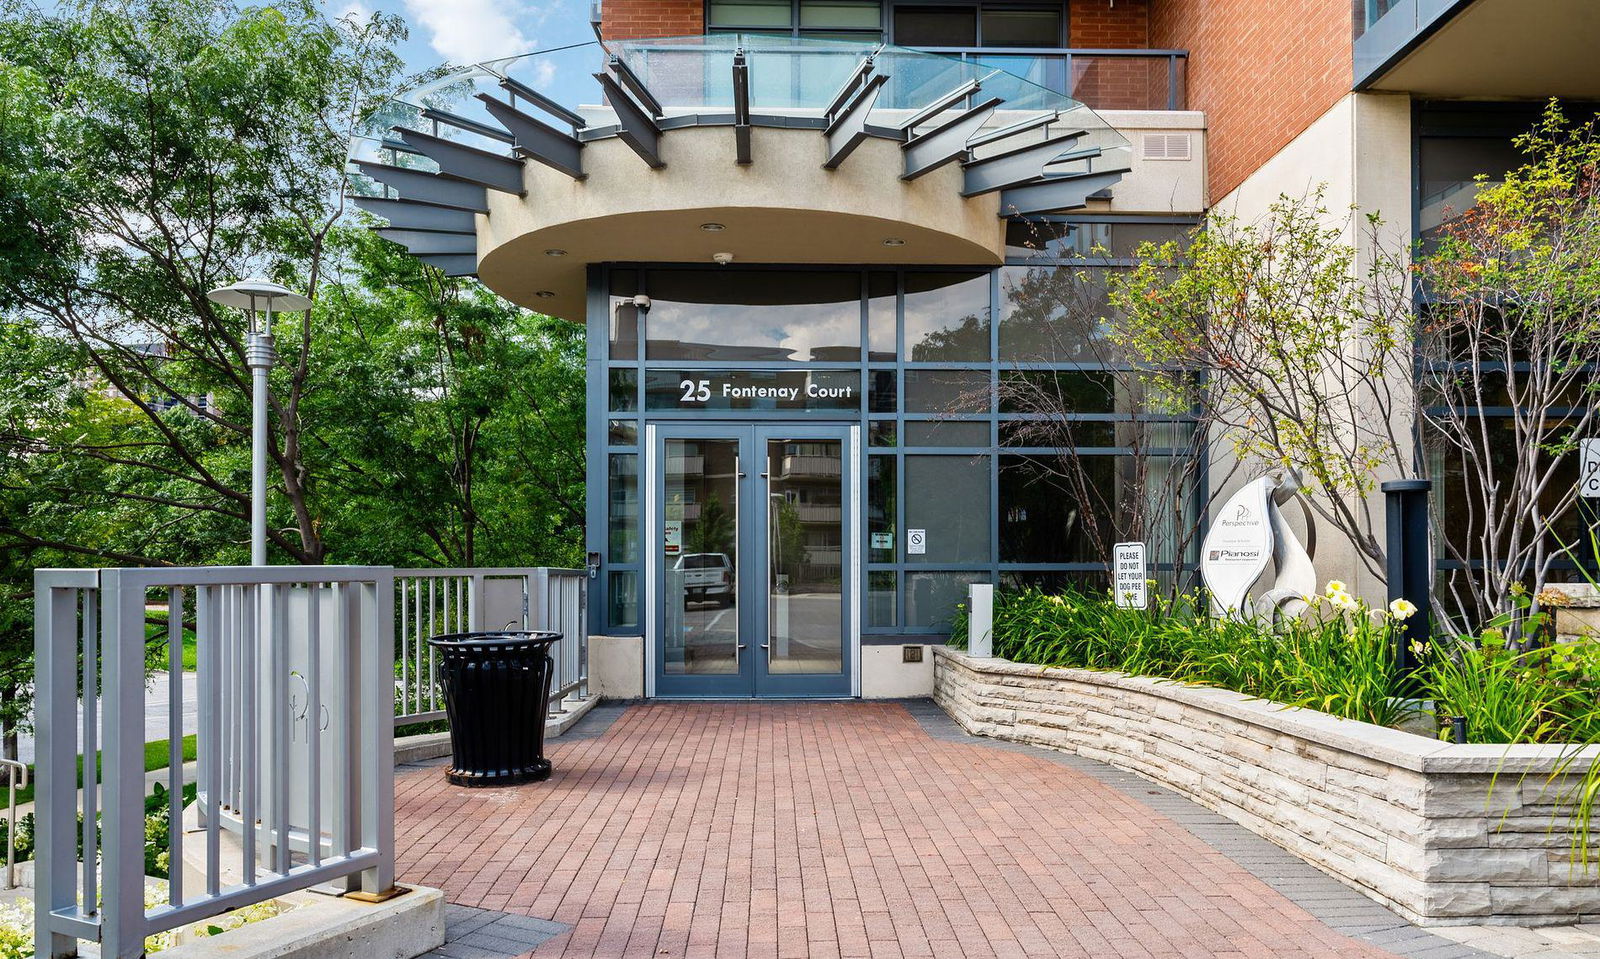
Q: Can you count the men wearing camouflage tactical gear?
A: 0